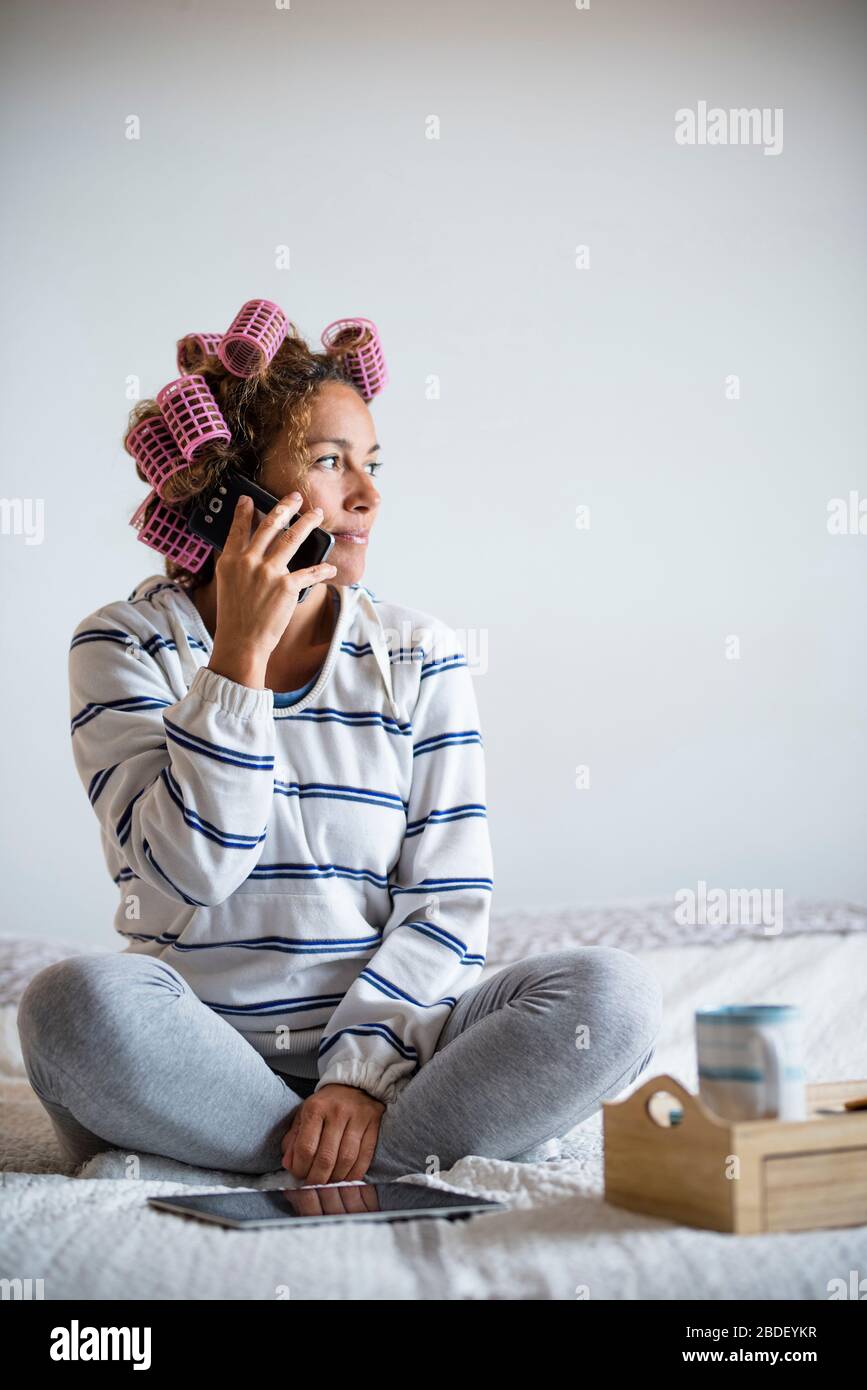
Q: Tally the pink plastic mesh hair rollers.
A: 6